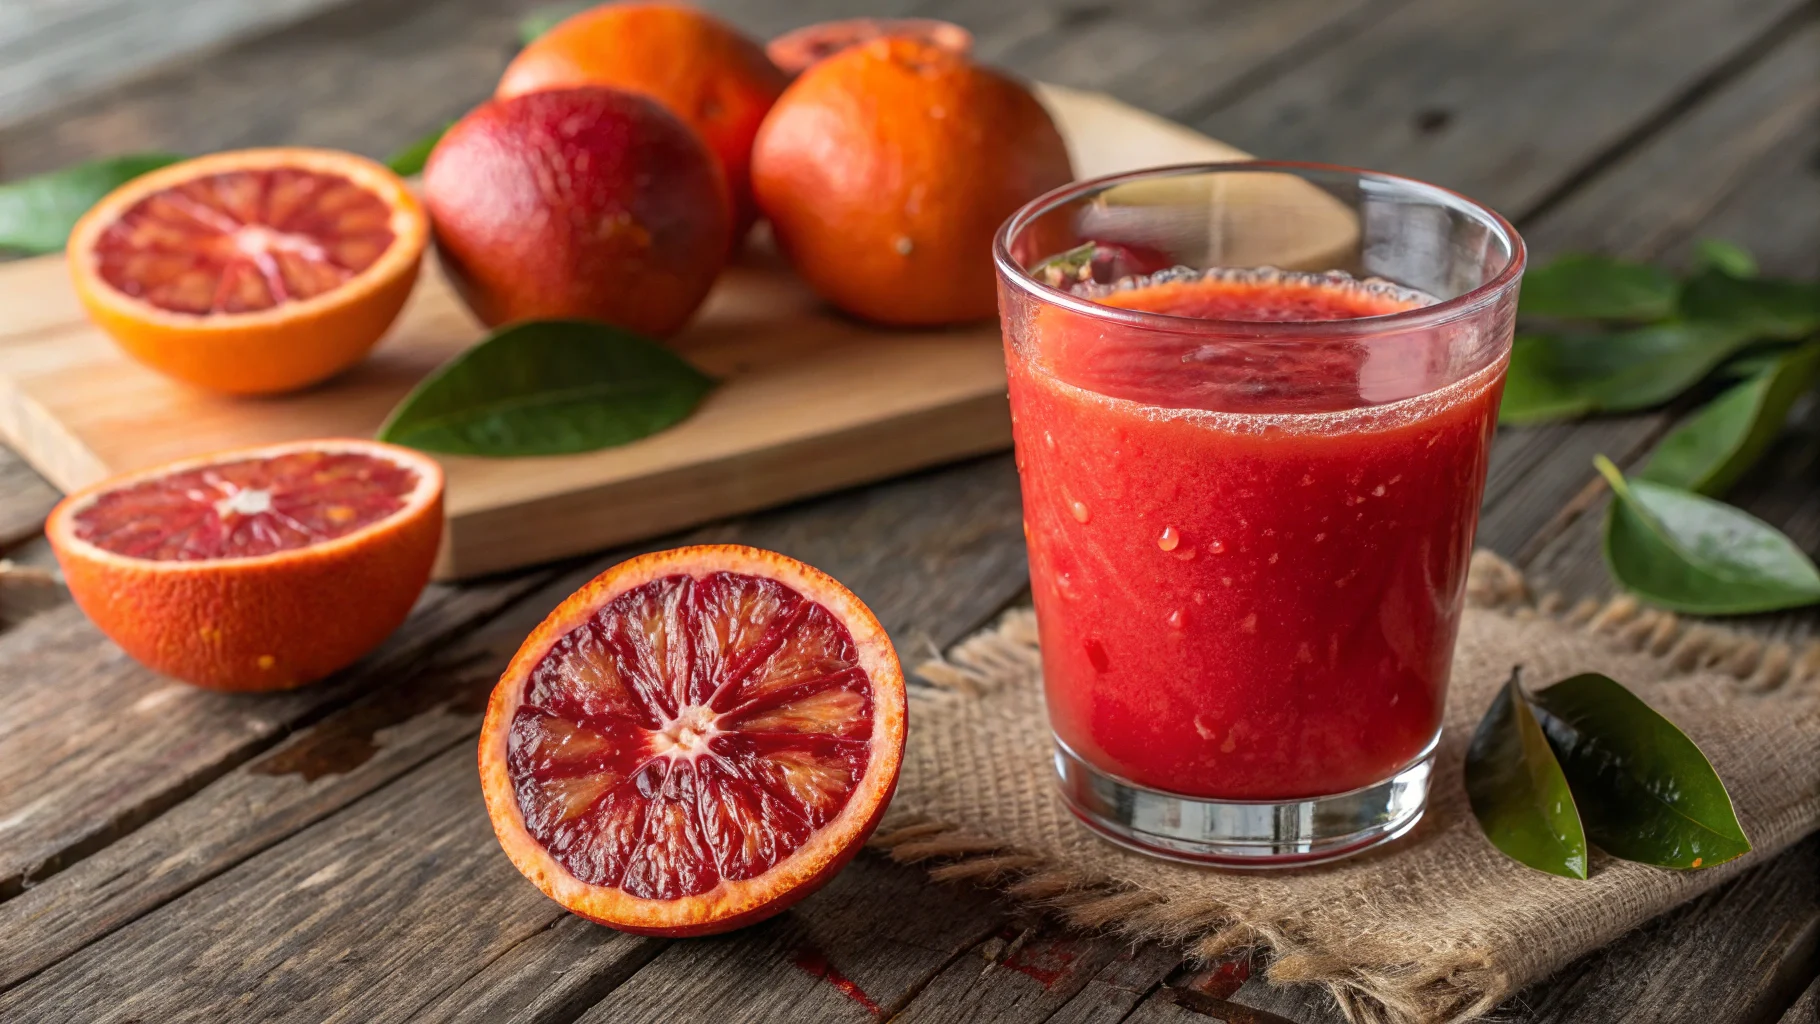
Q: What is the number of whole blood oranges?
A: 3